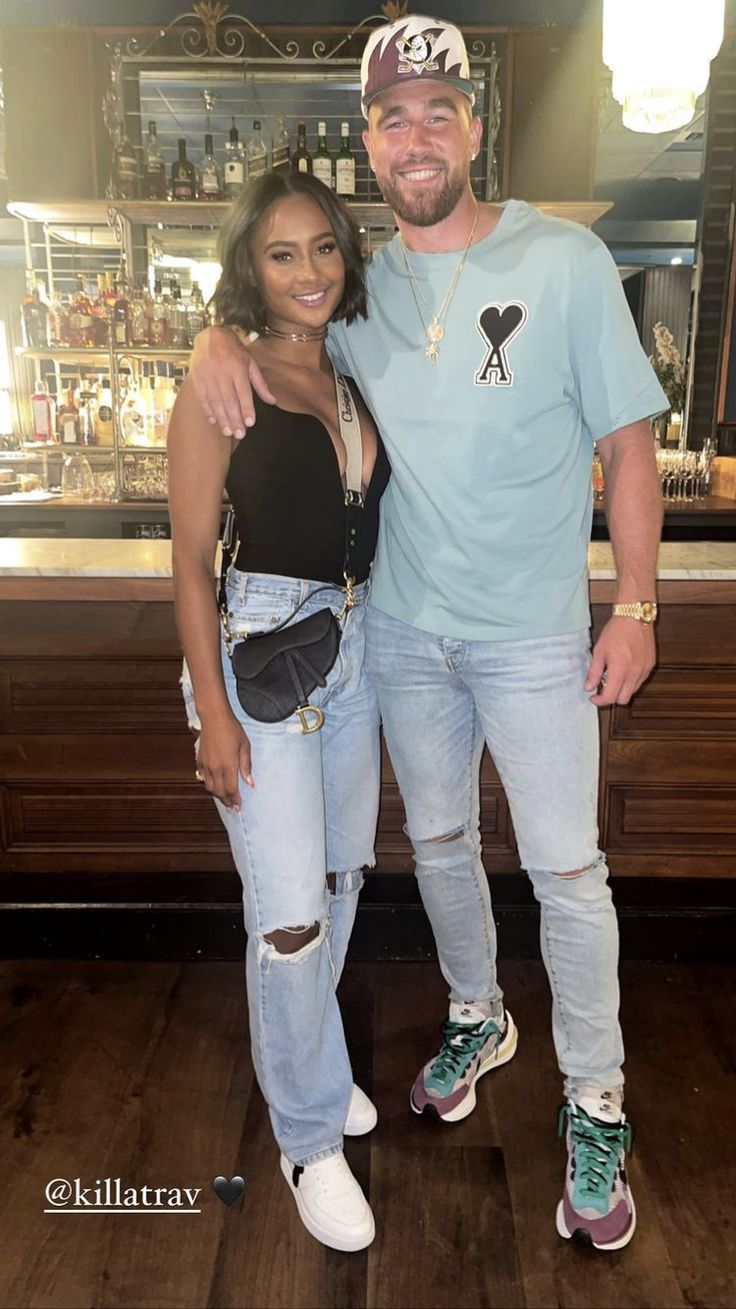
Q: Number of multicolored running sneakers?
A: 2